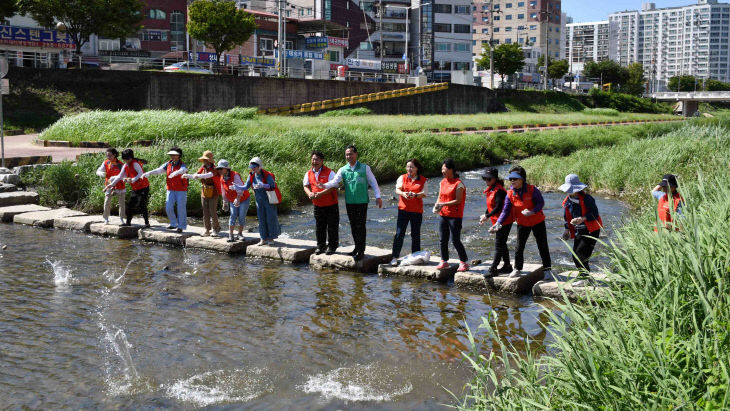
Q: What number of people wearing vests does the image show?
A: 14